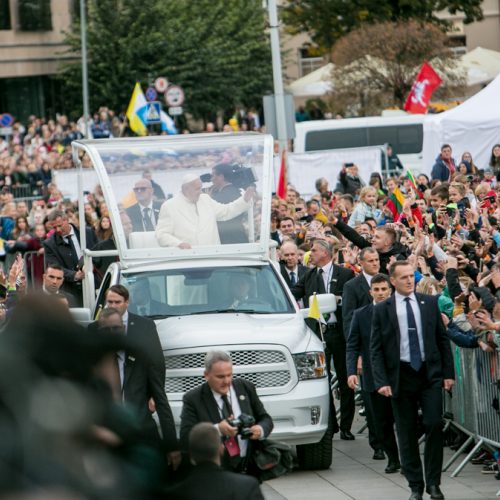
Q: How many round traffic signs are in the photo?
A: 4